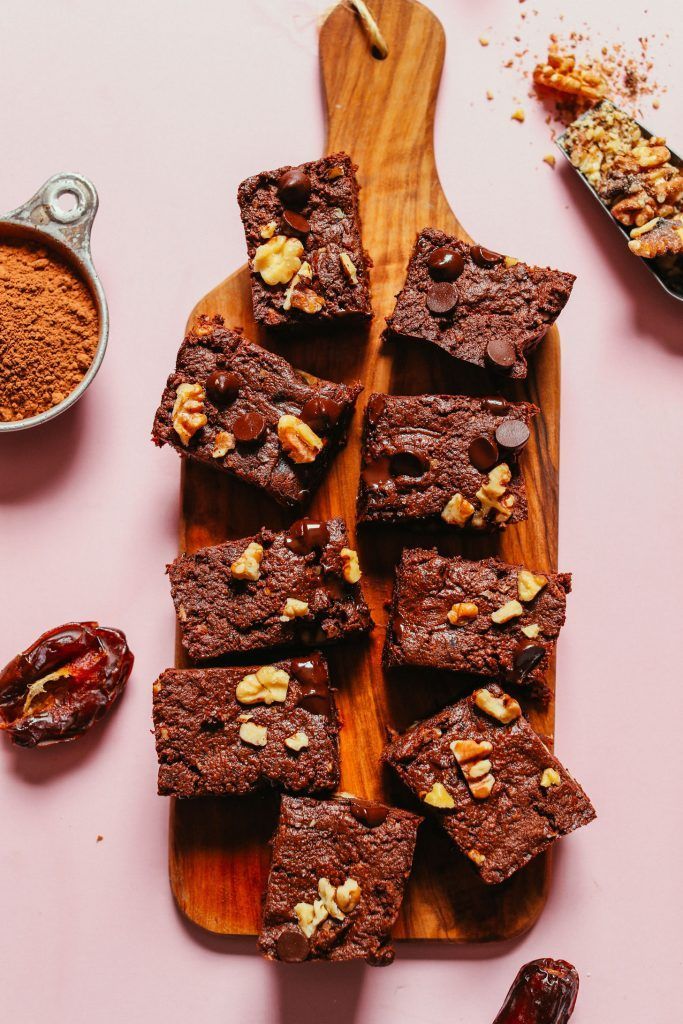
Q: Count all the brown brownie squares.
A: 9